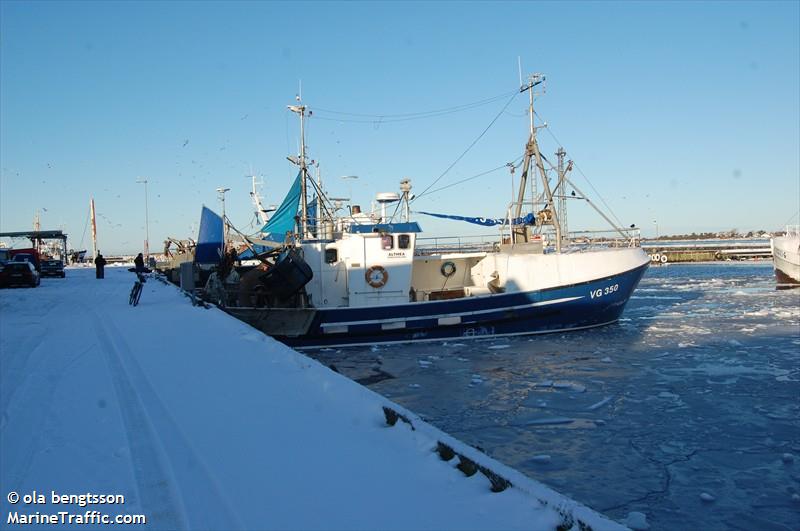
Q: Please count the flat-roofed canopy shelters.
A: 1